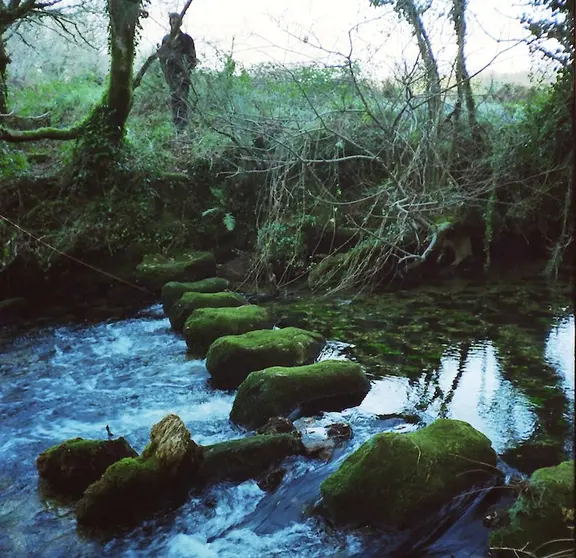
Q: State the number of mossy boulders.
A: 11